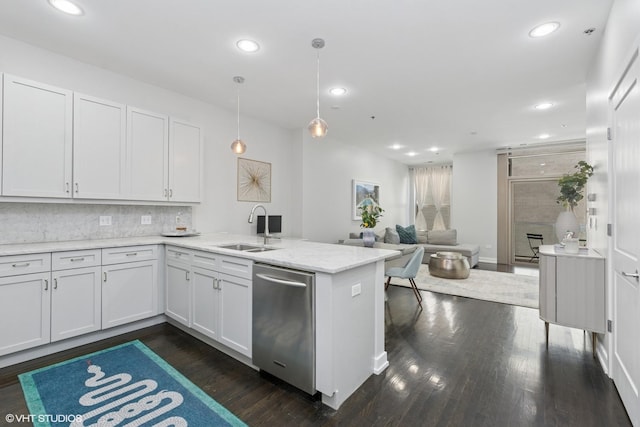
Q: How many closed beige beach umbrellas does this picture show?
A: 0